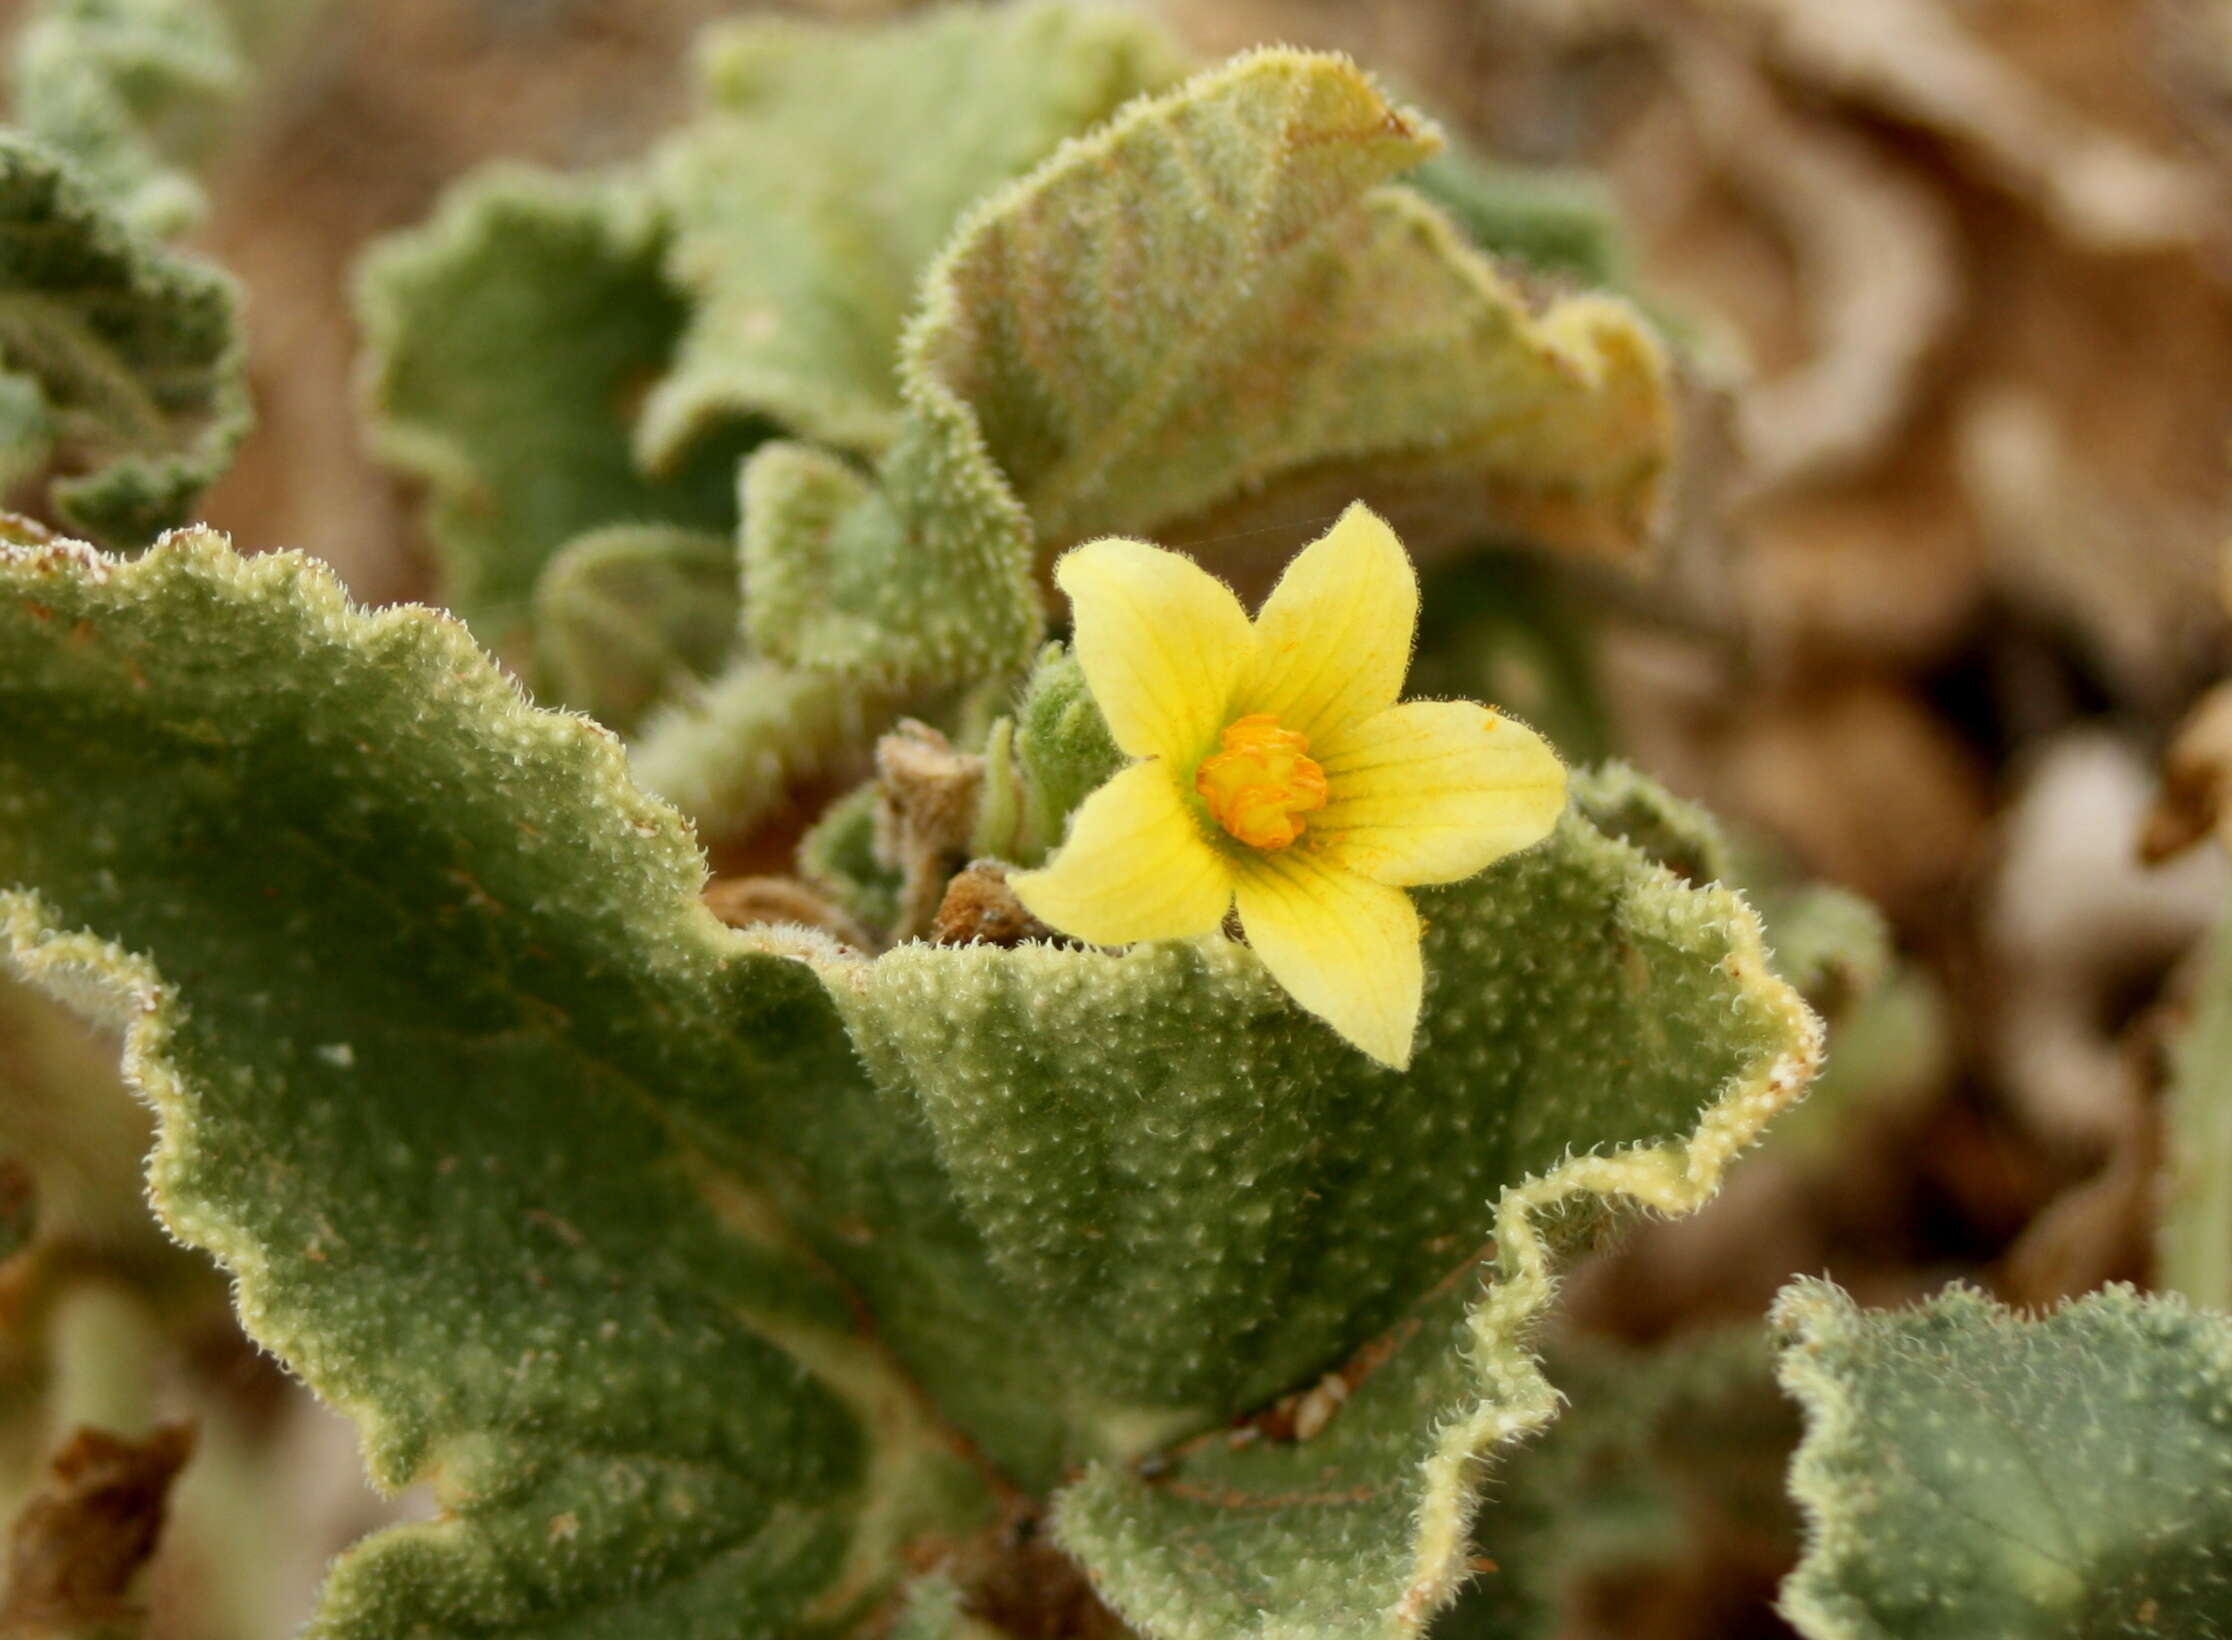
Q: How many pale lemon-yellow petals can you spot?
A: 5